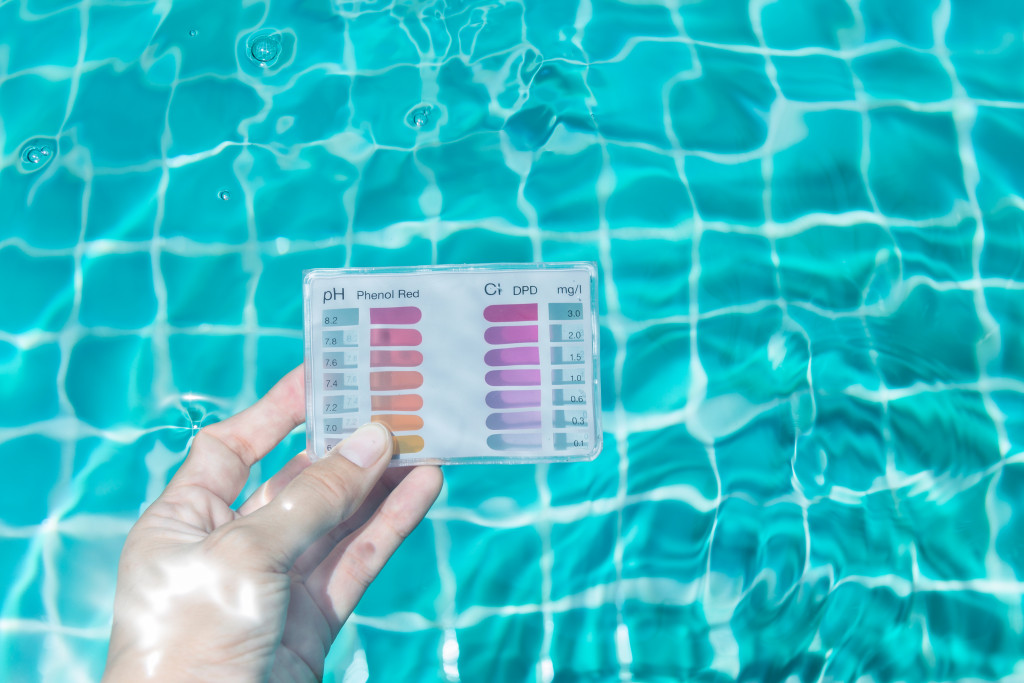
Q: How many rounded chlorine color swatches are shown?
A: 7